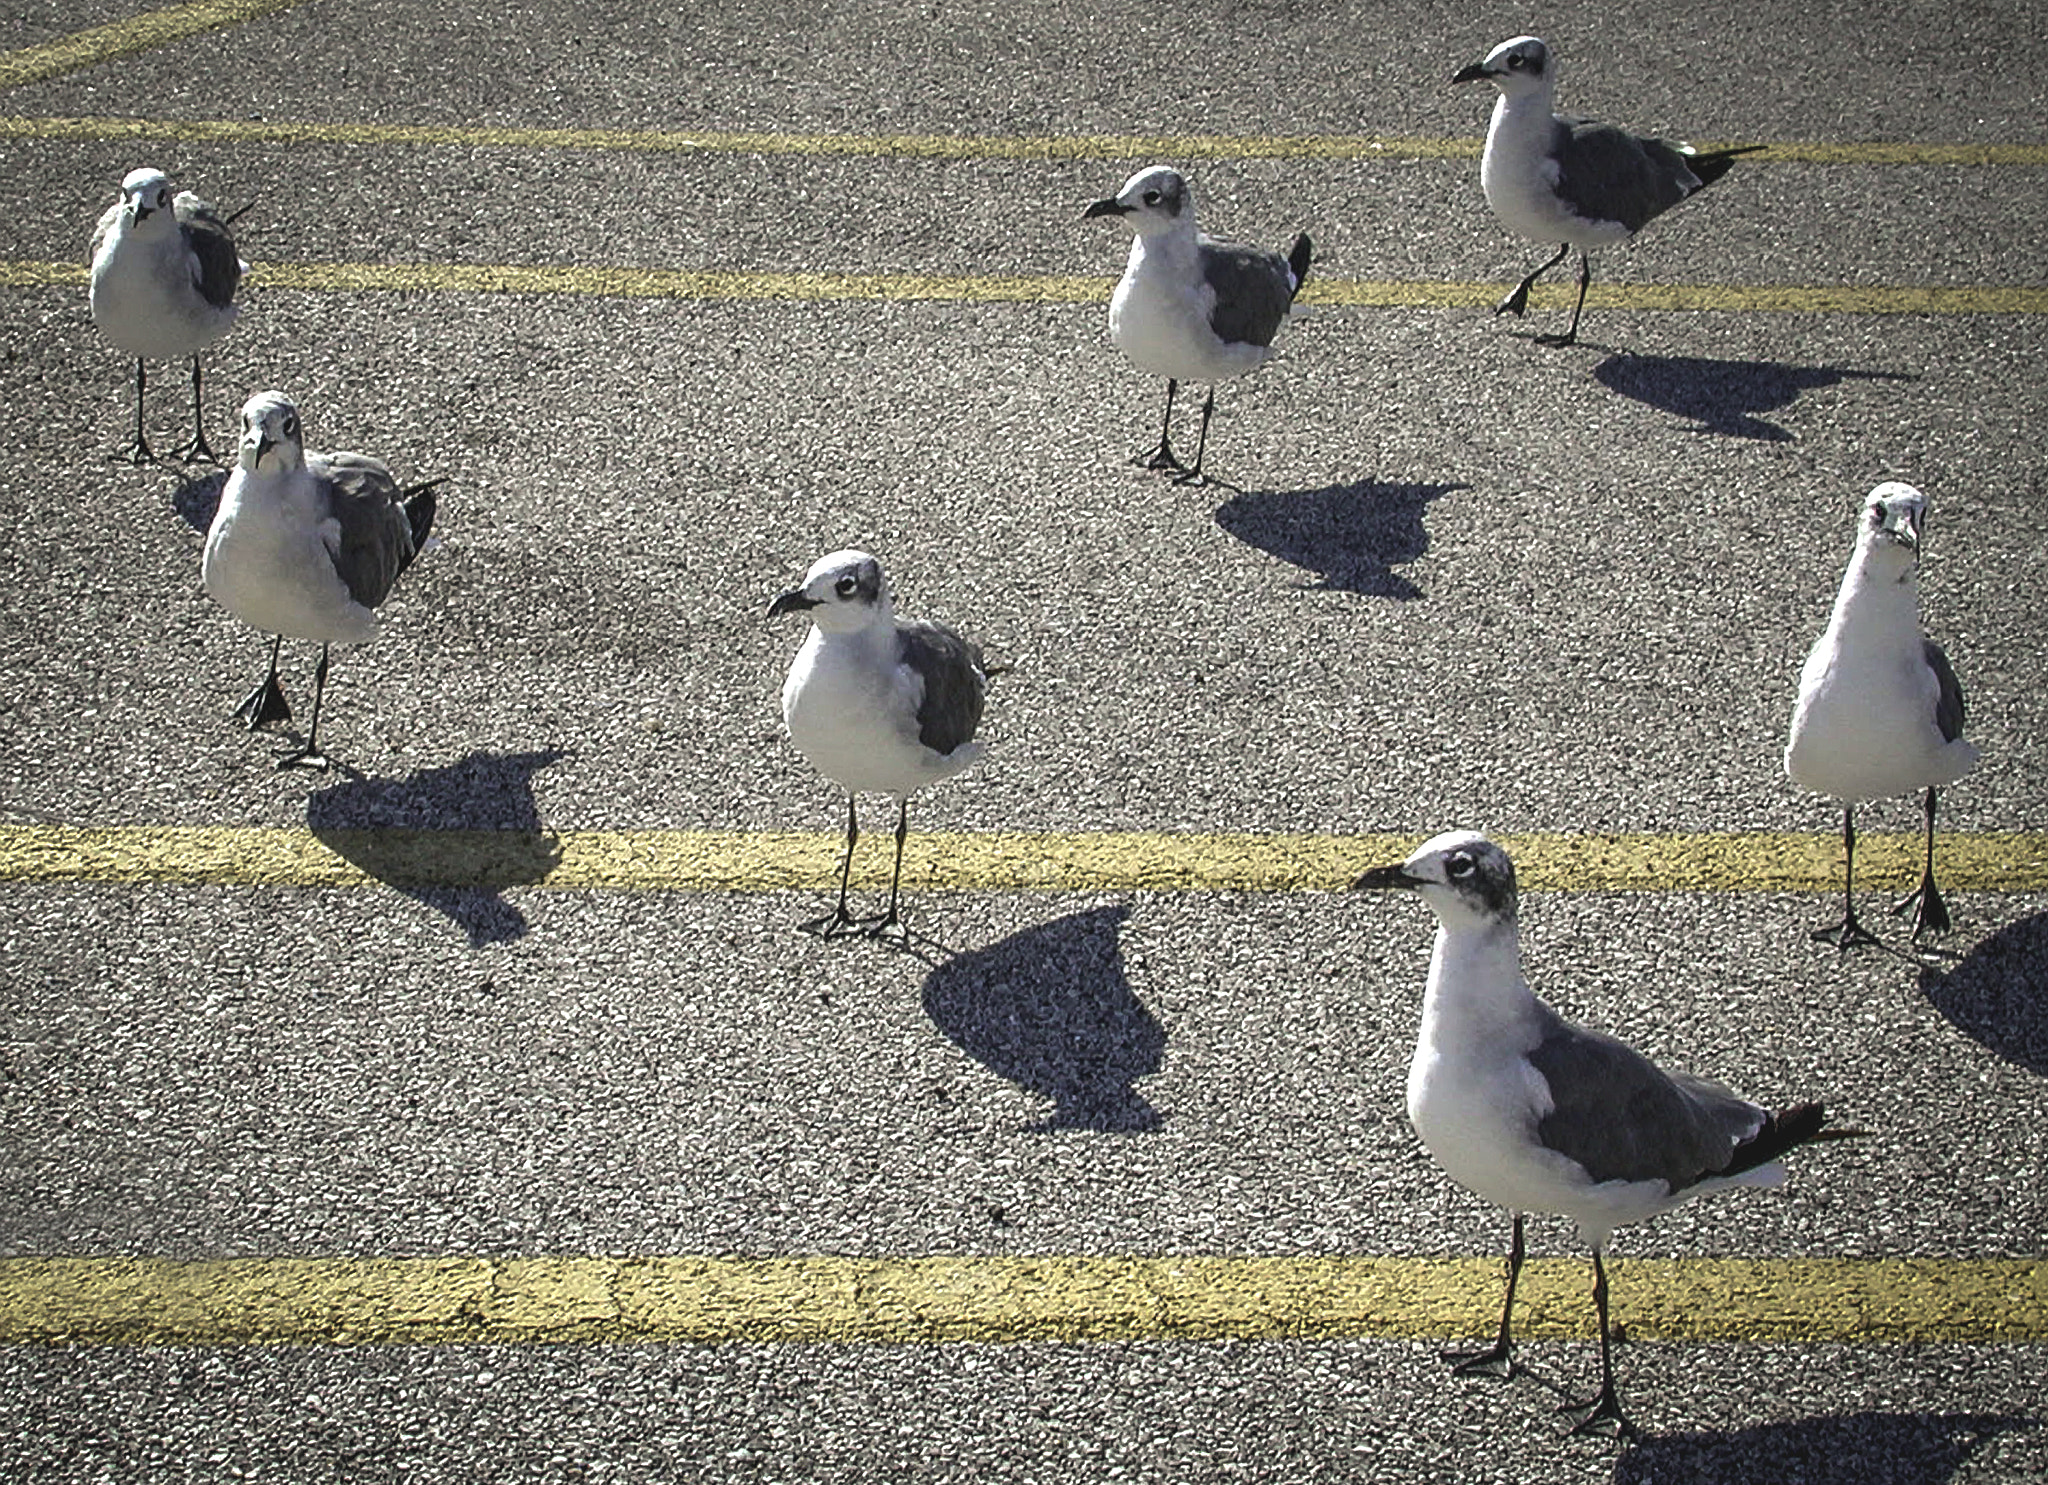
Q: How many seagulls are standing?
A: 7